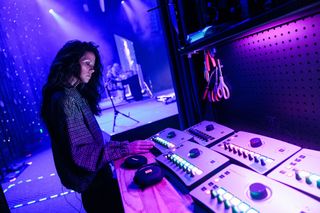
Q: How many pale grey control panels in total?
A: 6